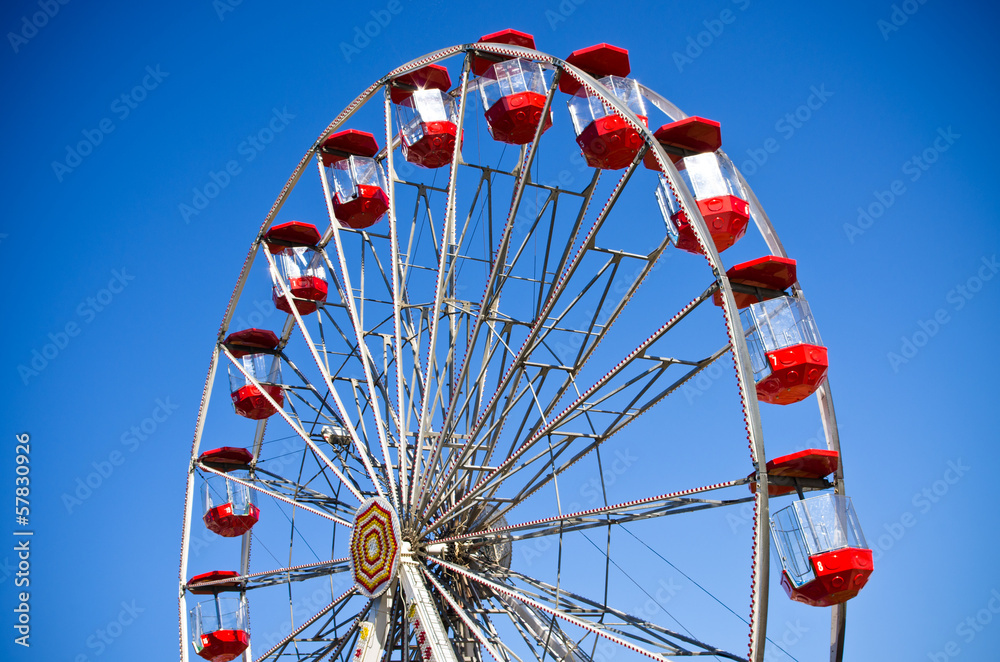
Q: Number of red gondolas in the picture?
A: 11